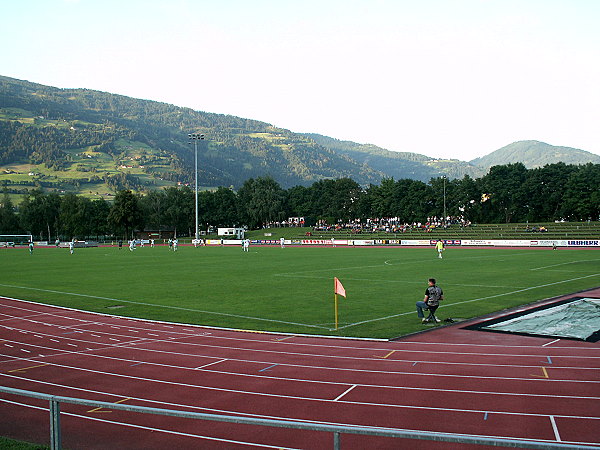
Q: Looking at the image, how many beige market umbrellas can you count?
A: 0